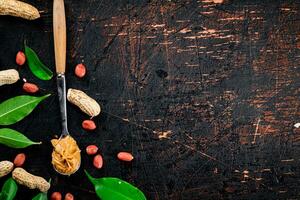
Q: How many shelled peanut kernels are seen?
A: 10